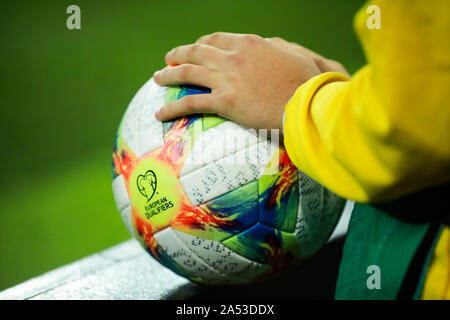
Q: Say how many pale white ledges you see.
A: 1